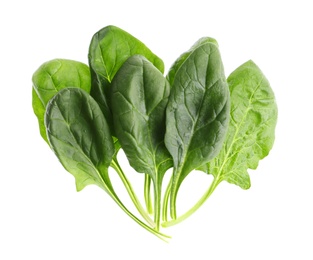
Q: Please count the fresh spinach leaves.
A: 7